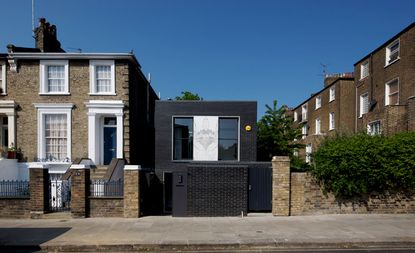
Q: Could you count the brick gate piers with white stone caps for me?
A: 3